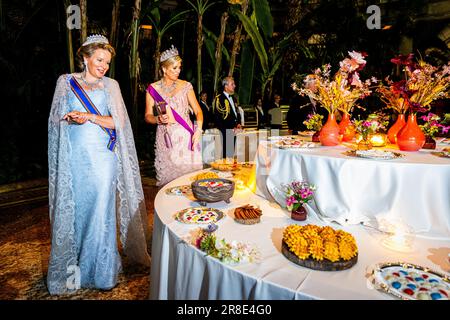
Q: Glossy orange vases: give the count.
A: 4